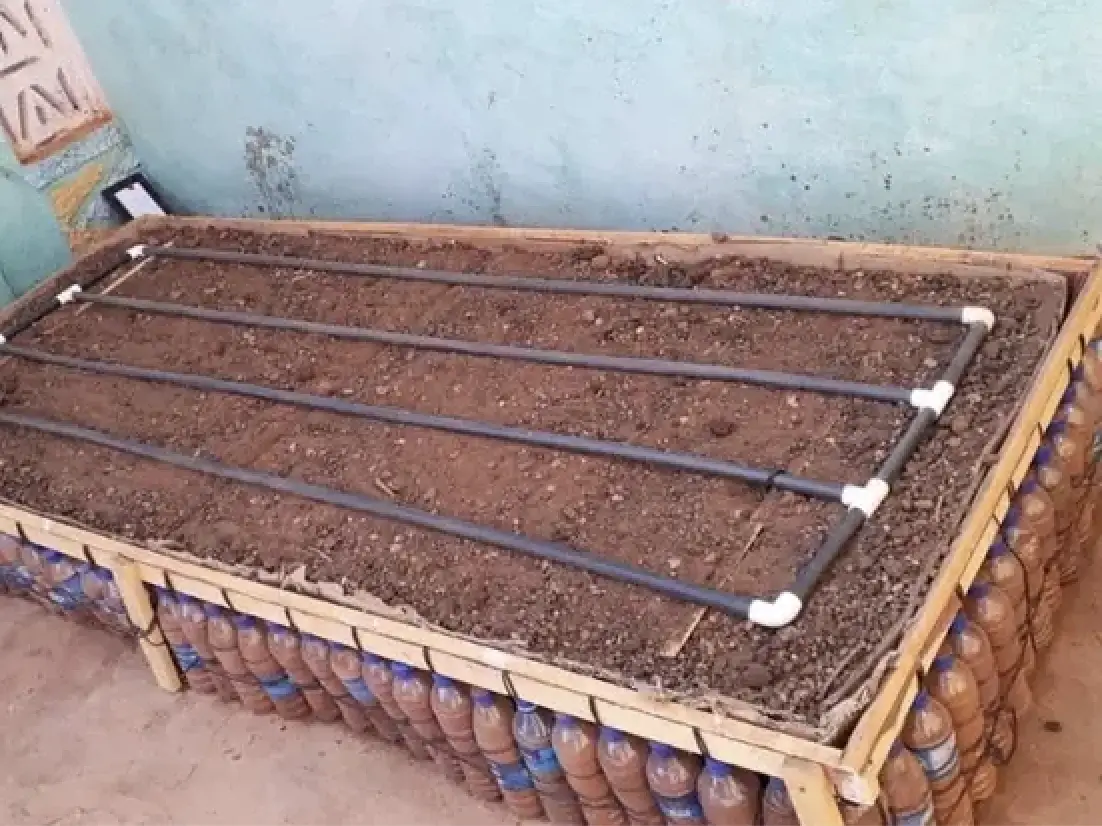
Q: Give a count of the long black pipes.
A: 4